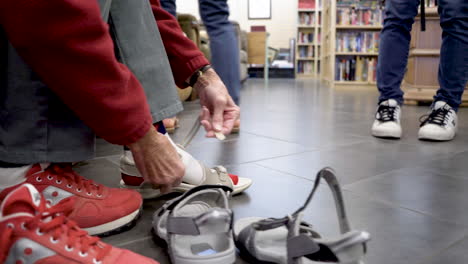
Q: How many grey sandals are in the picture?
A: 2